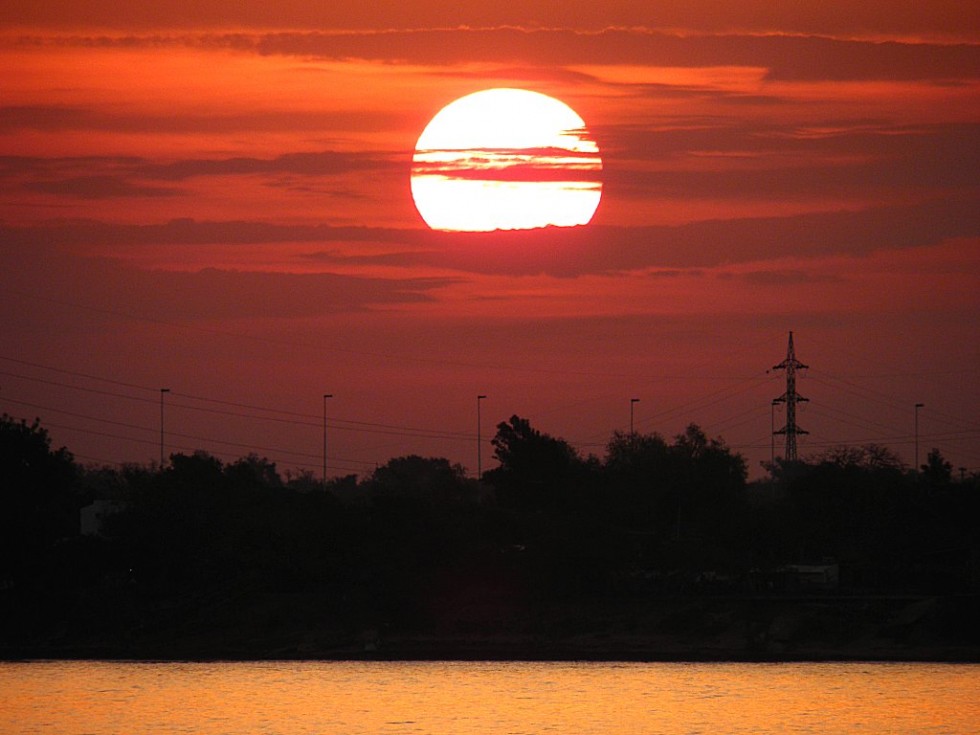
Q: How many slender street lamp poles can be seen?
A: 6